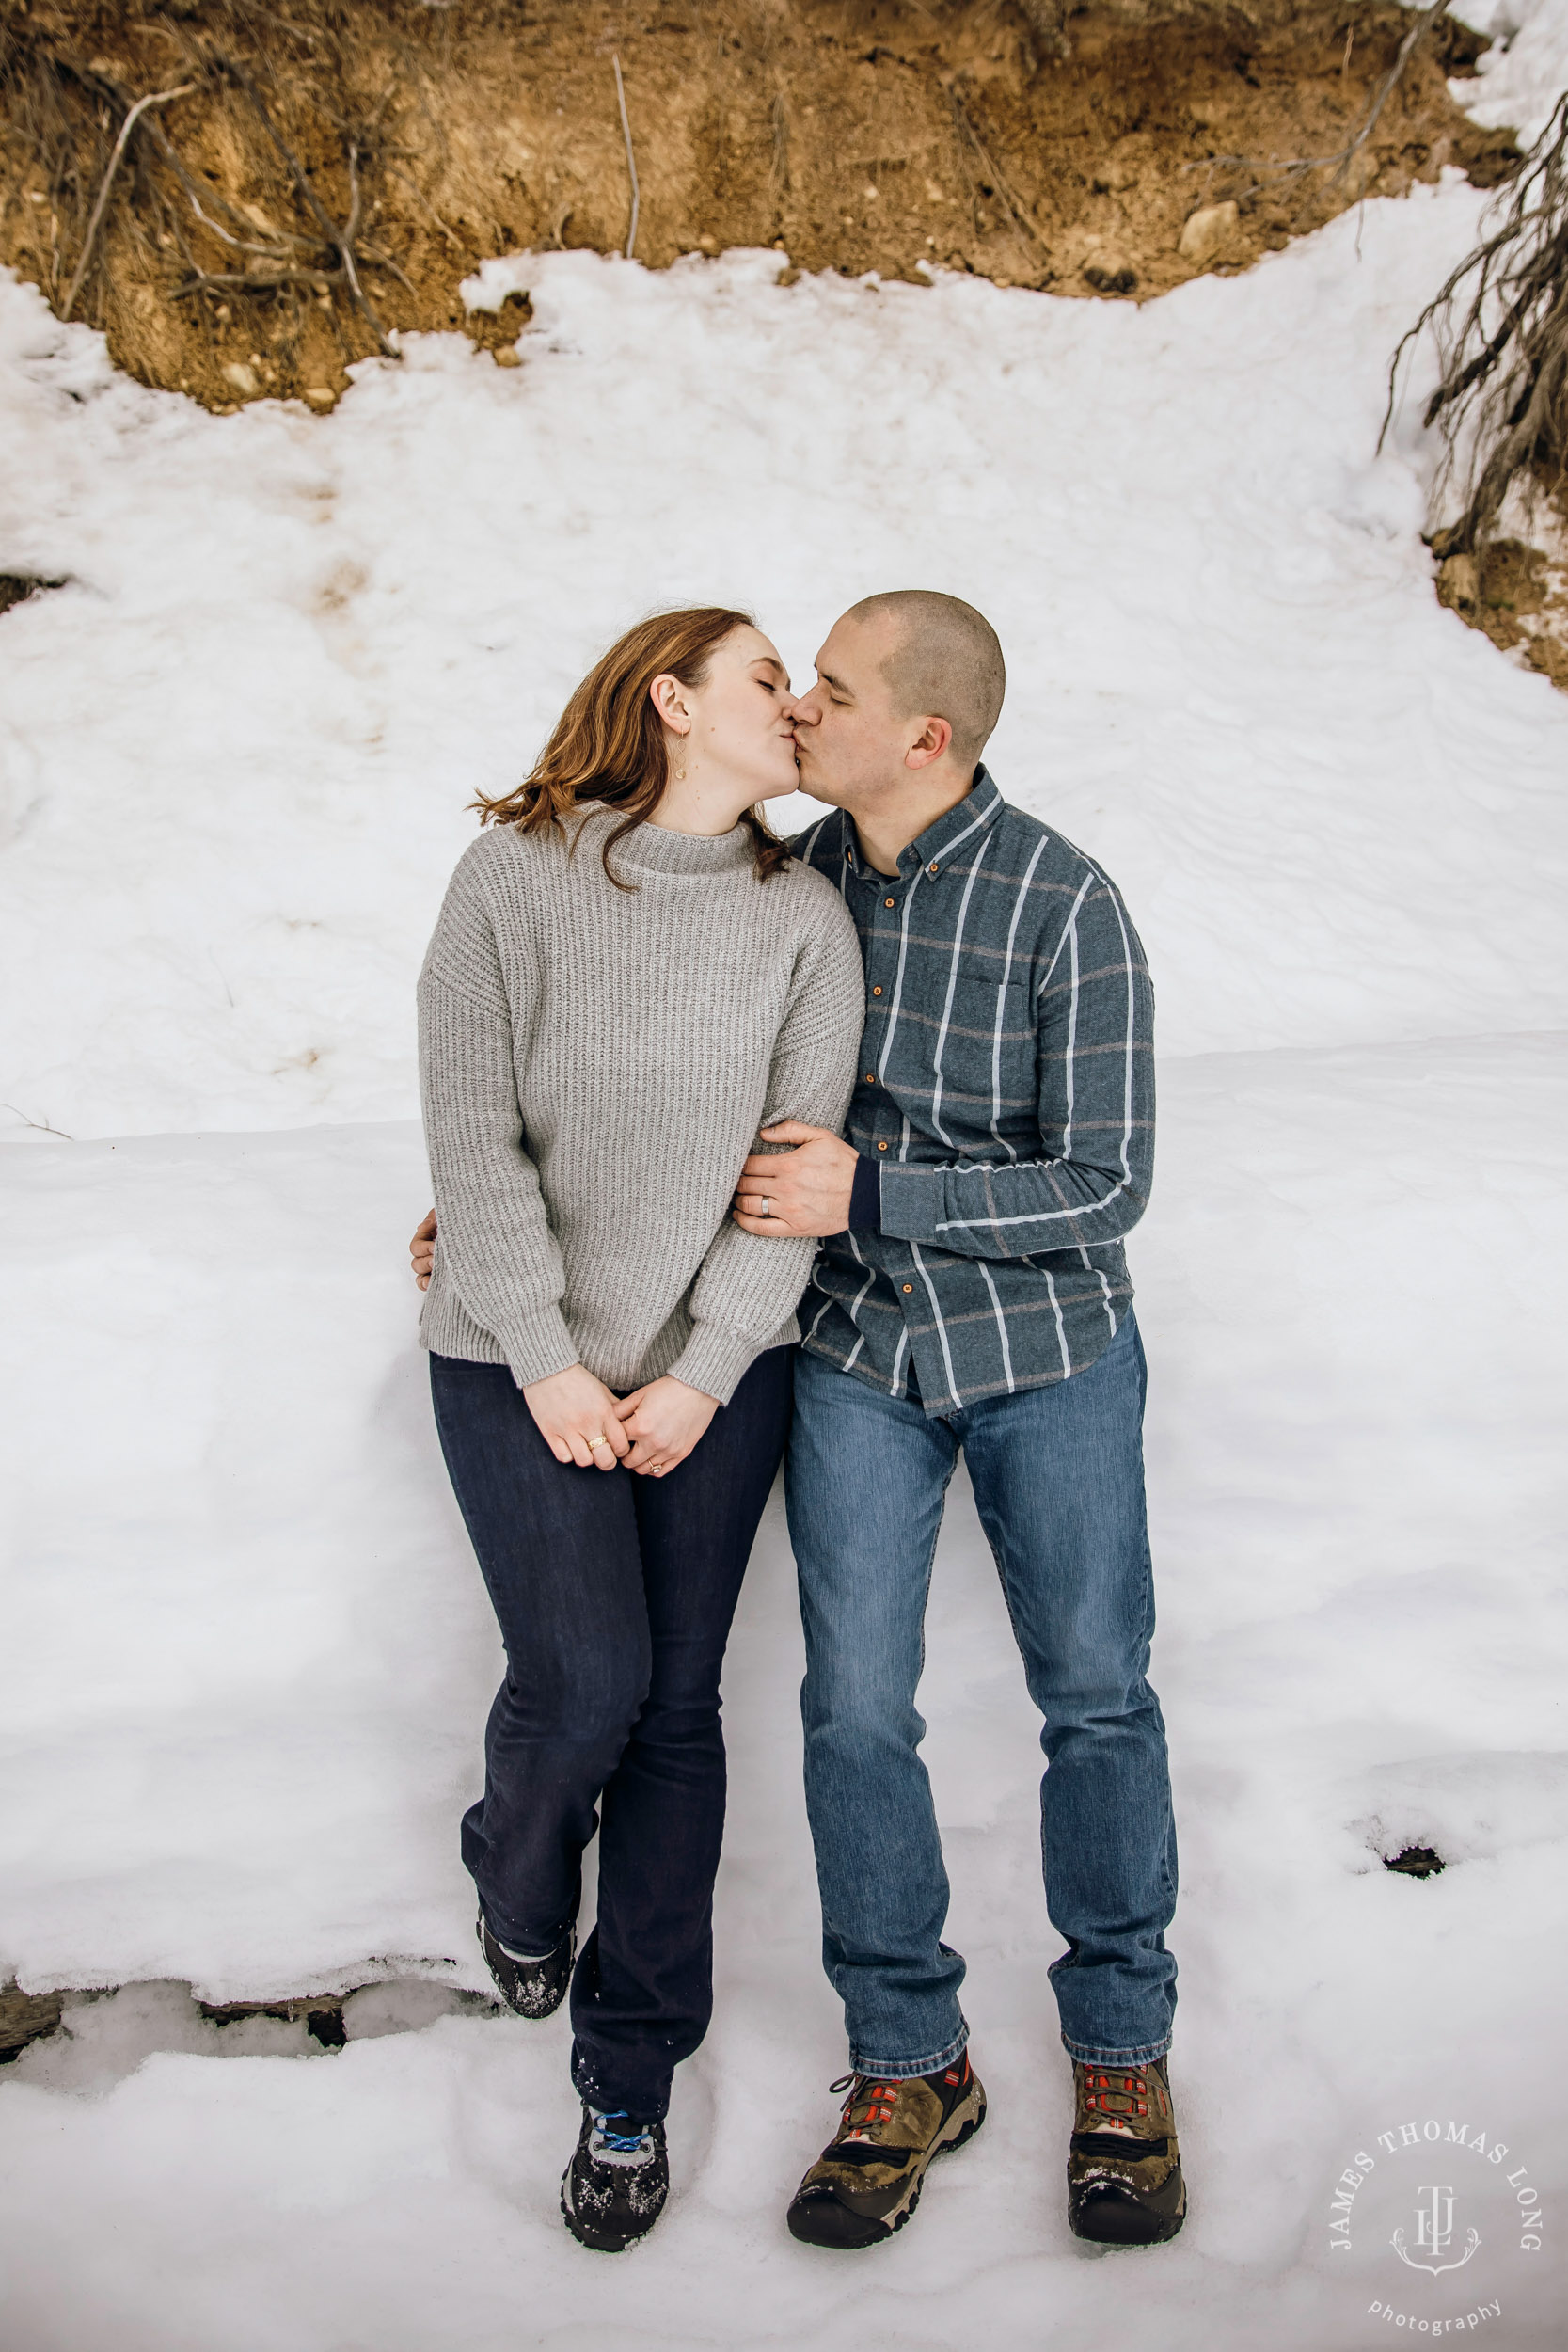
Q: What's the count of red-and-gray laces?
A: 2